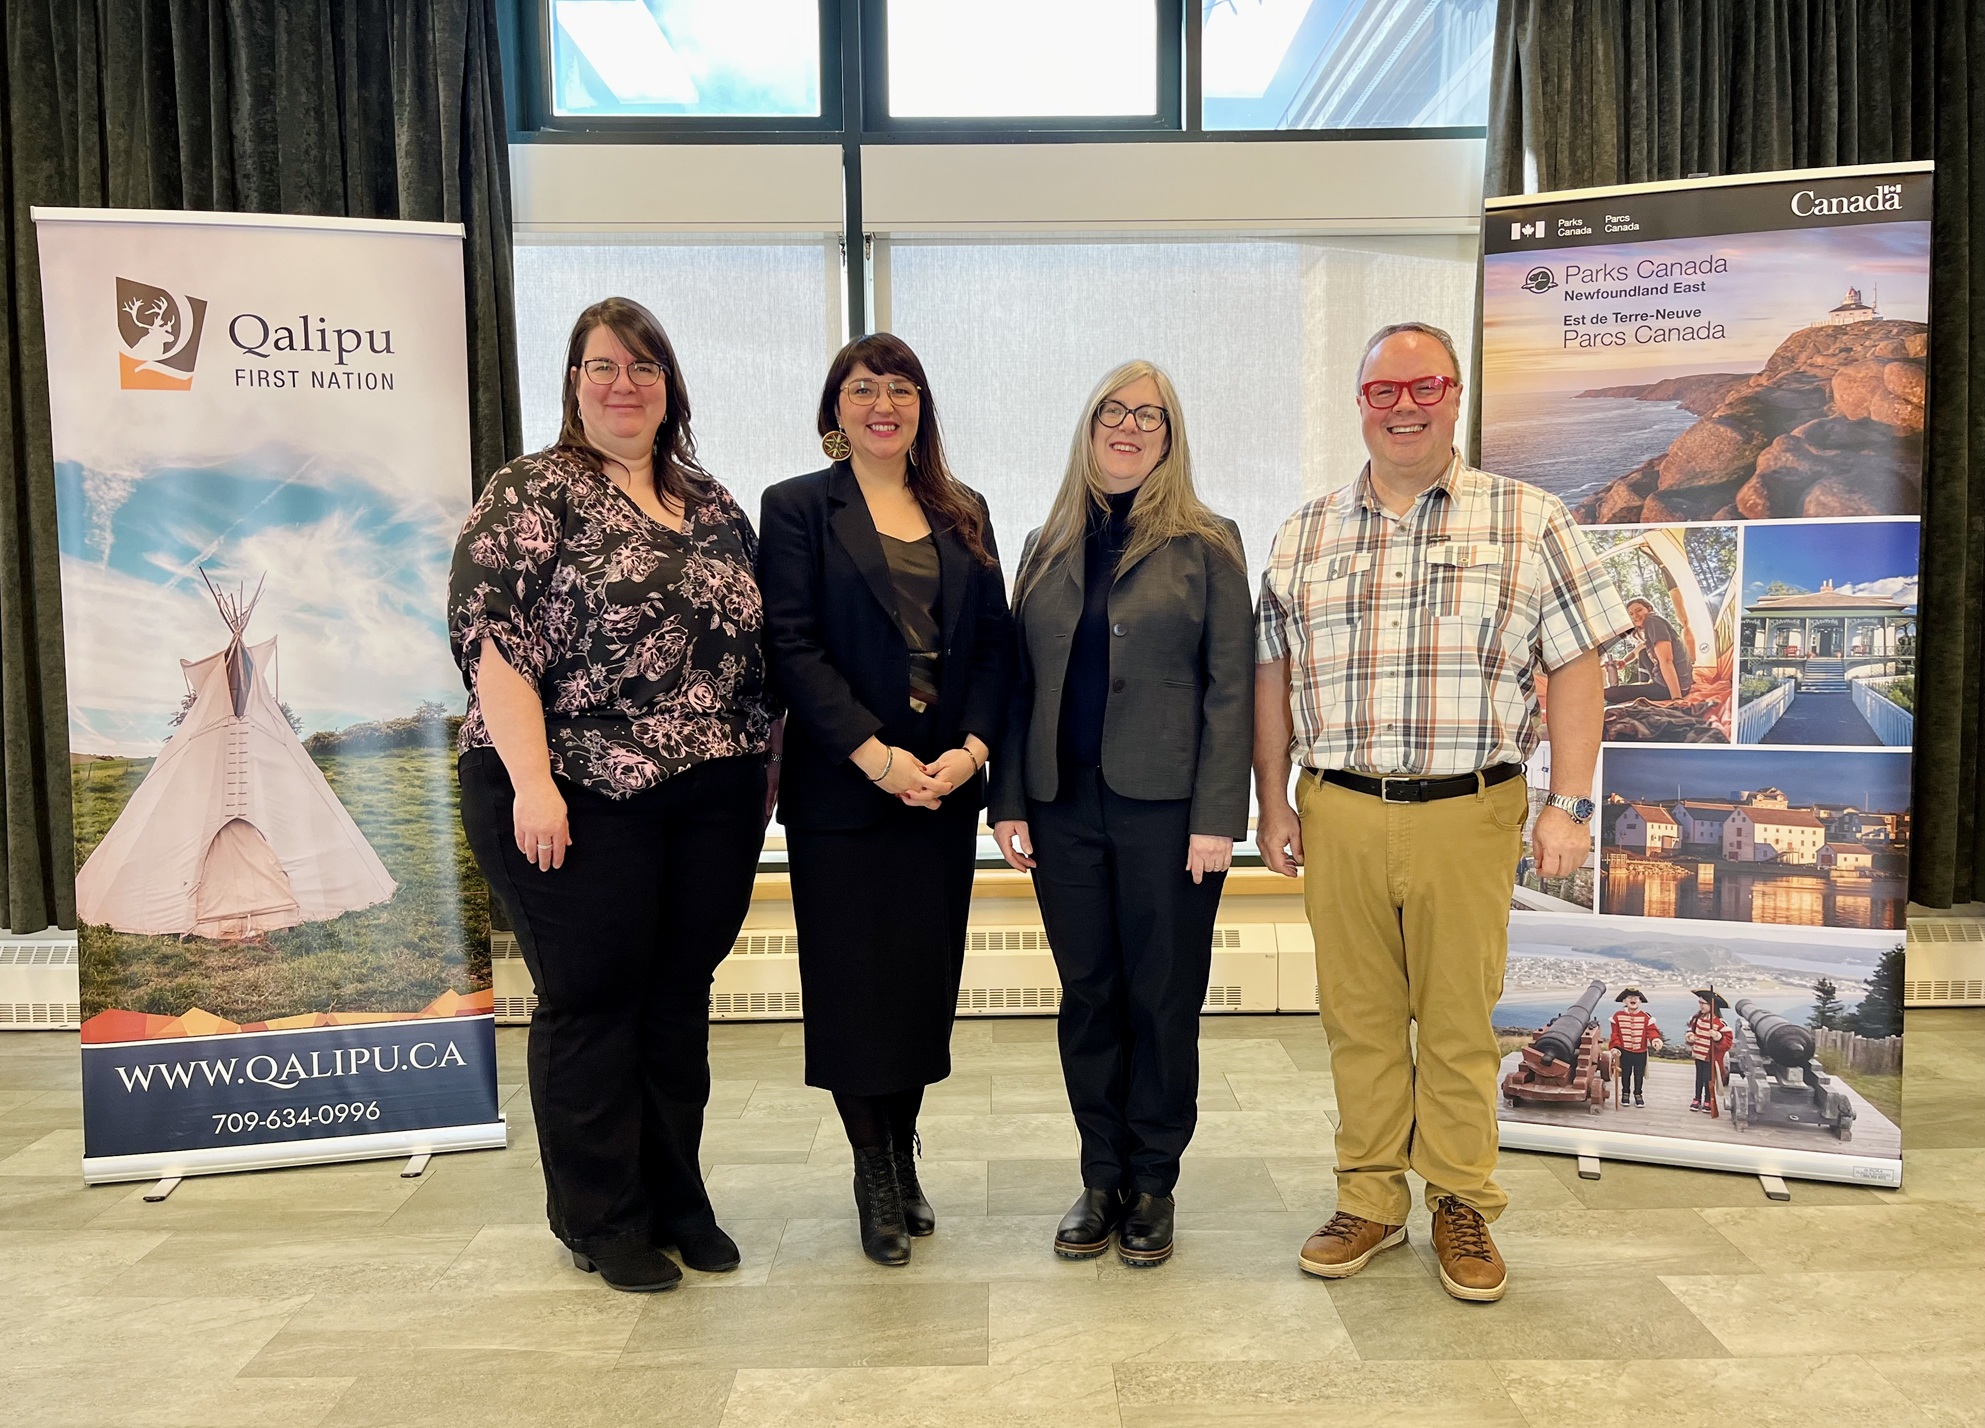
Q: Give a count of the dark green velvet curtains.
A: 2